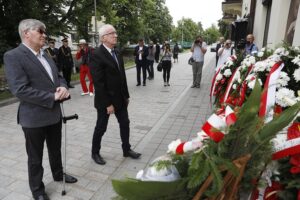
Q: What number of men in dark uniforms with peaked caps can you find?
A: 2